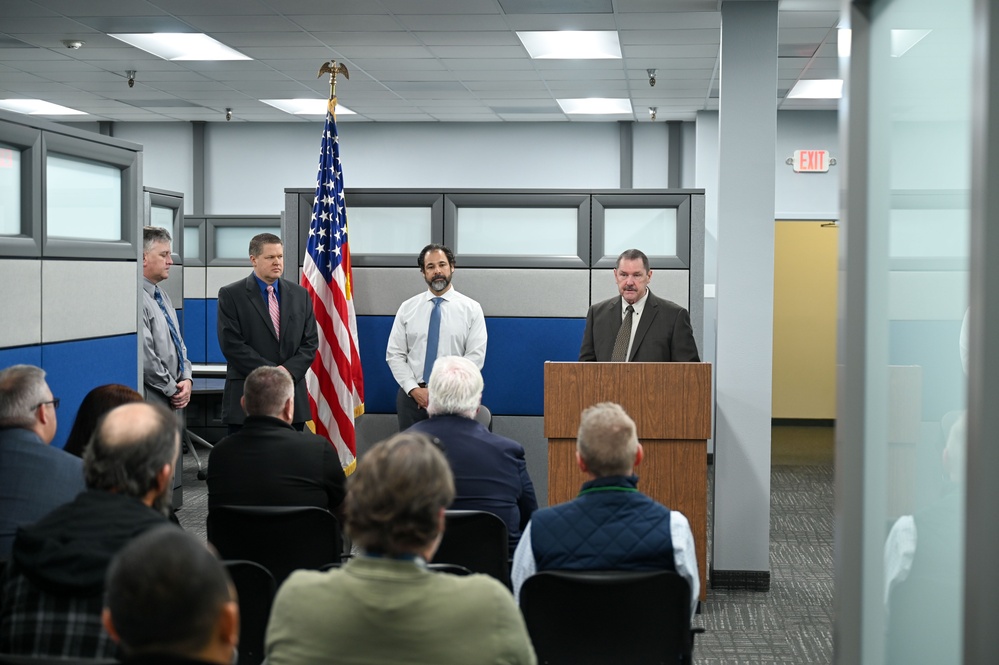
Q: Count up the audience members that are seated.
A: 8